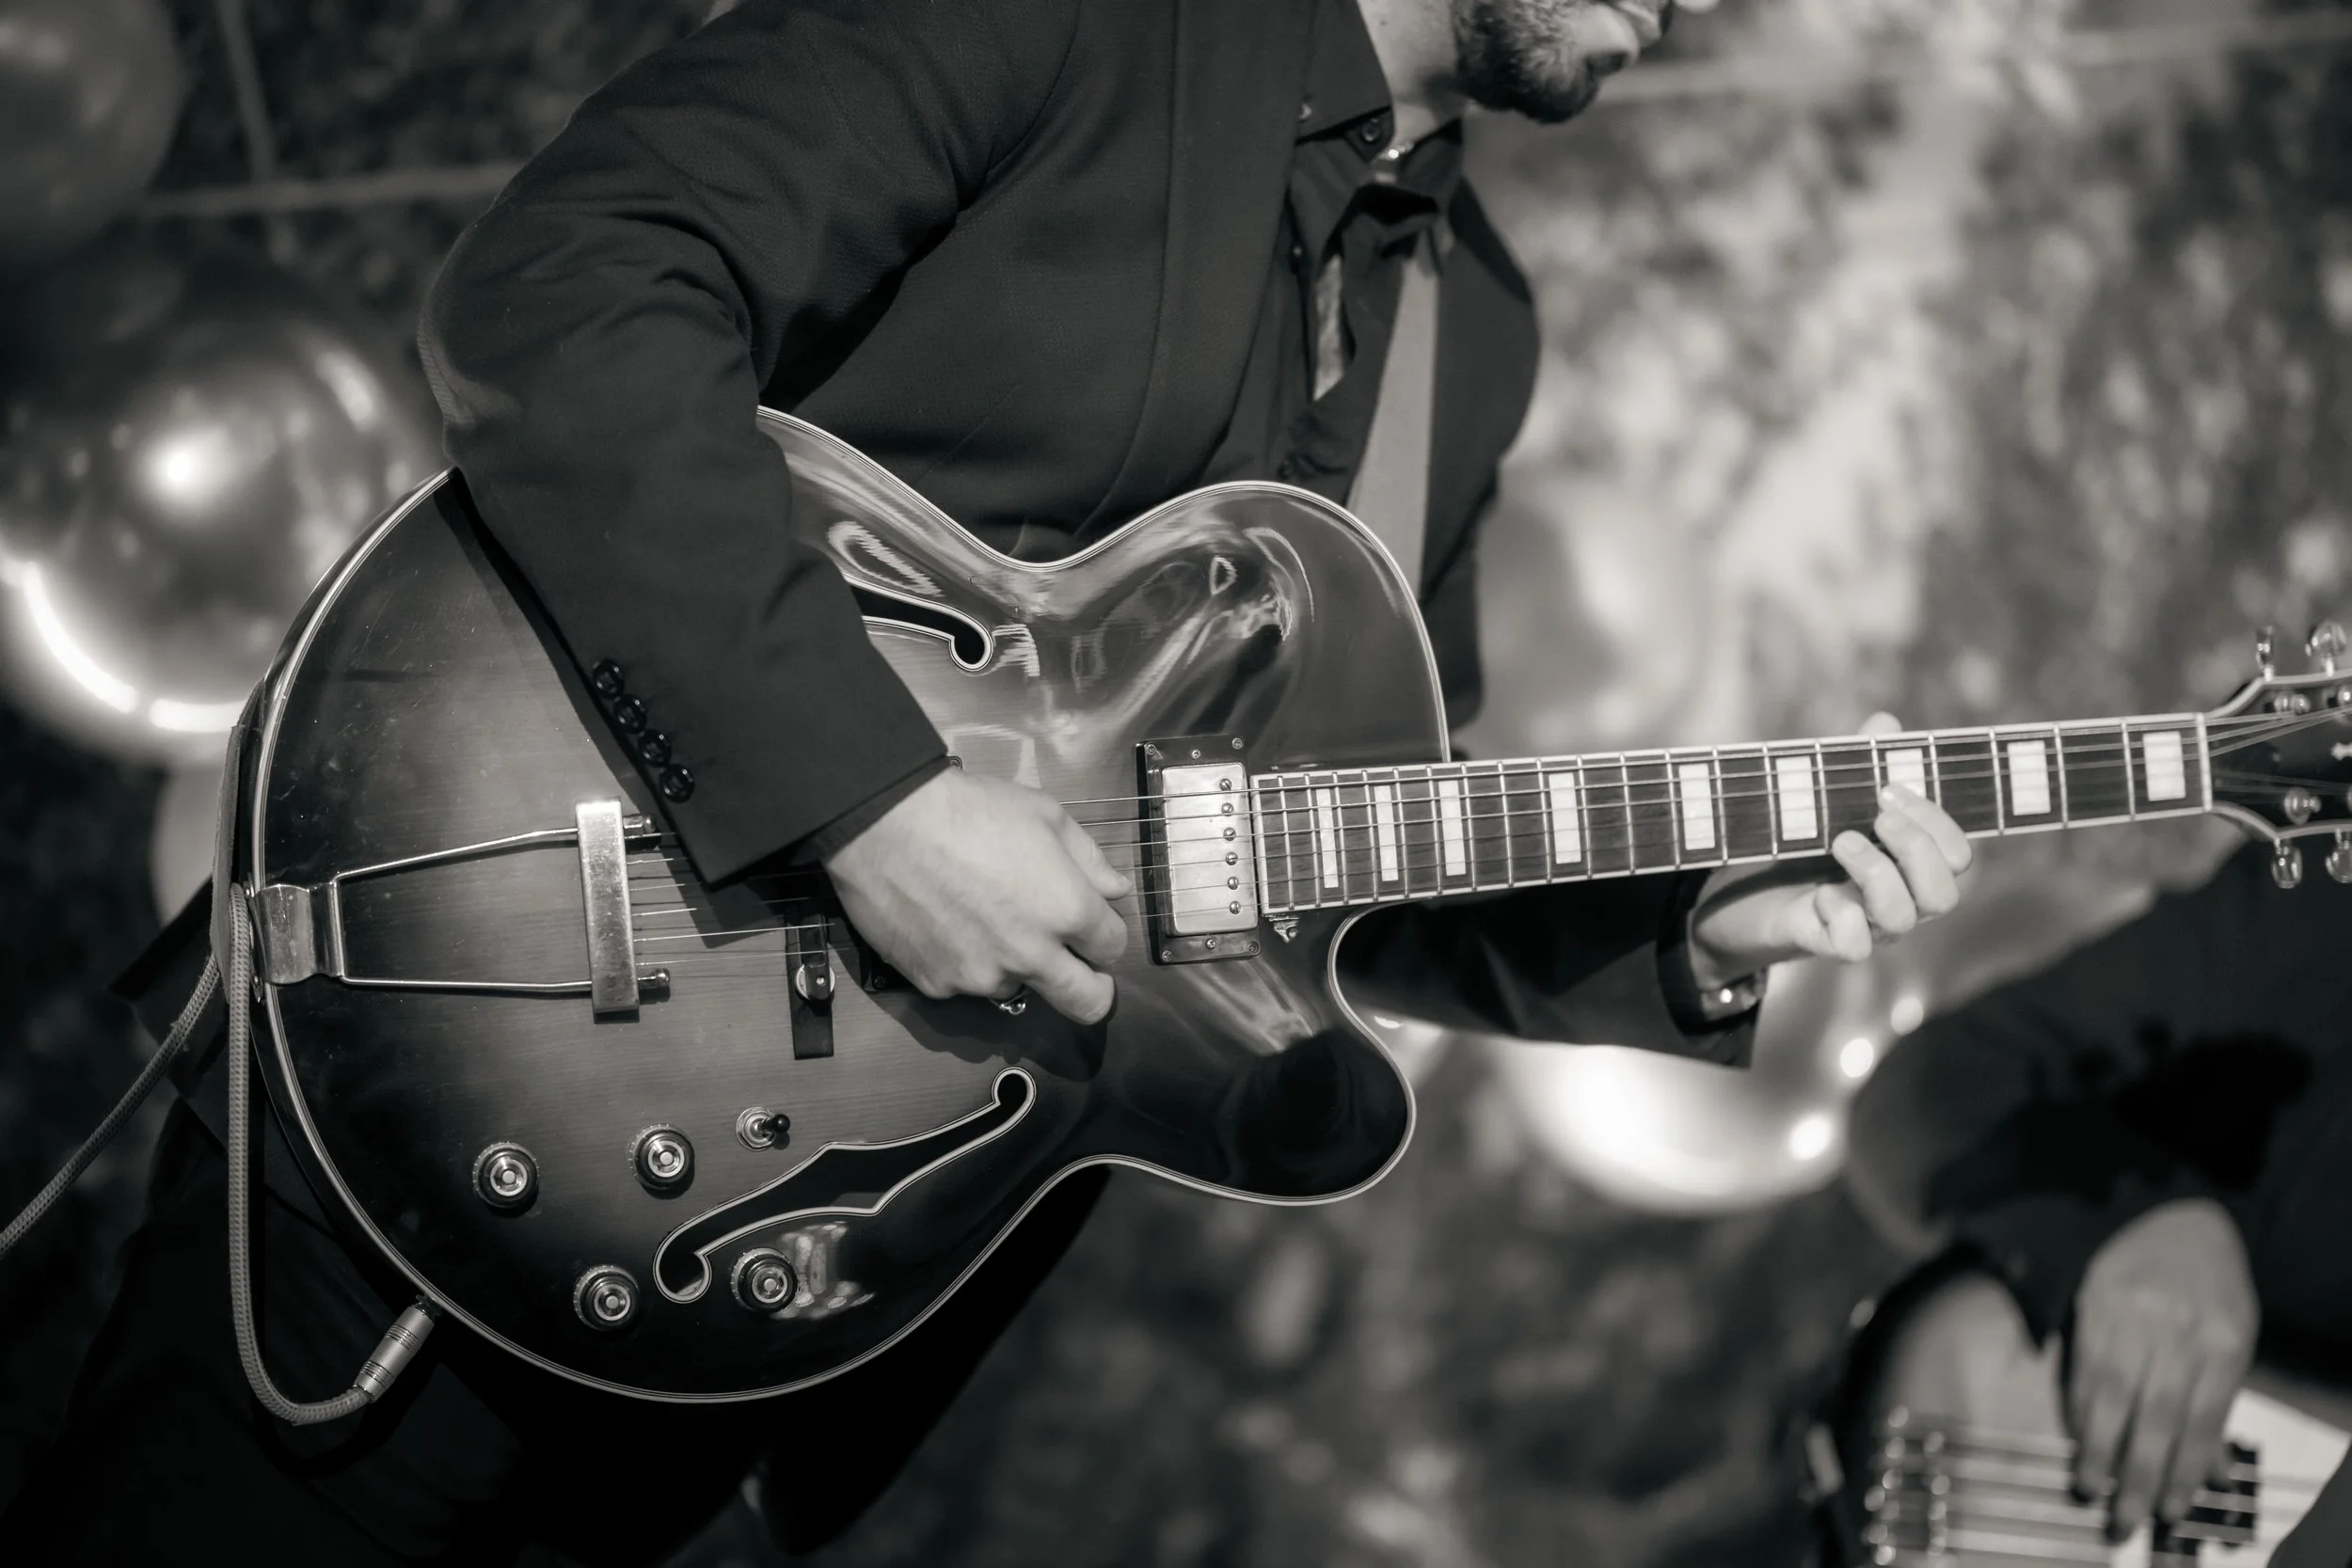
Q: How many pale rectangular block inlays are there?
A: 9